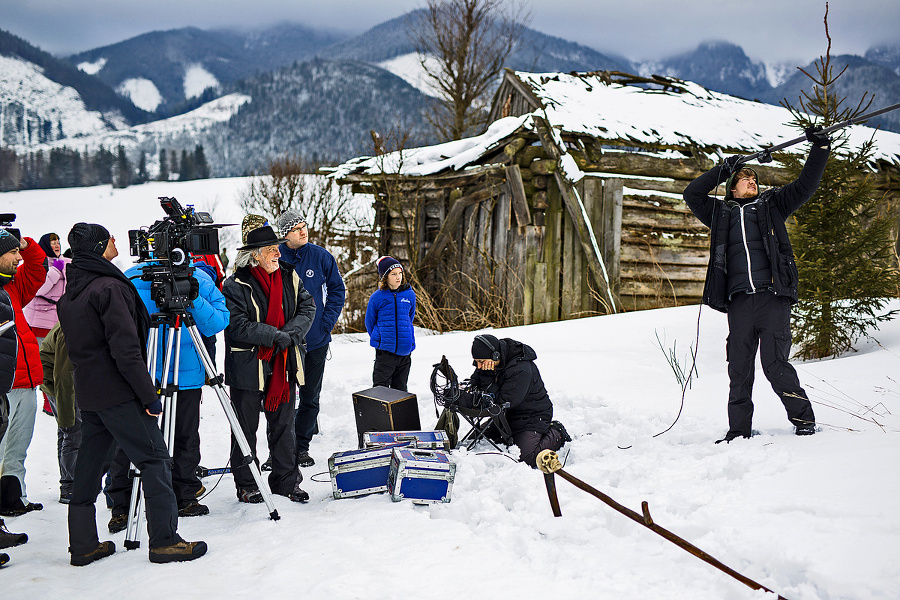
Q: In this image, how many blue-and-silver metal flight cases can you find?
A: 3